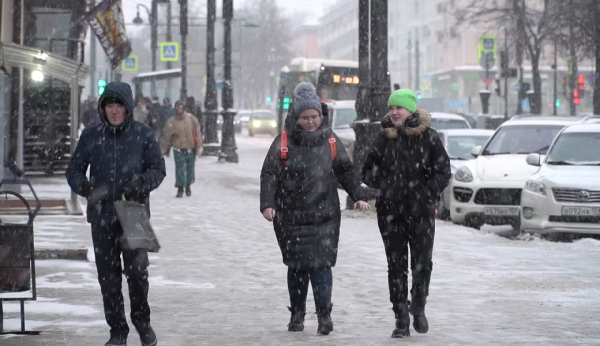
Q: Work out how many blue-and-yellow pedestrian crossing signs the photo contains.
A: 3